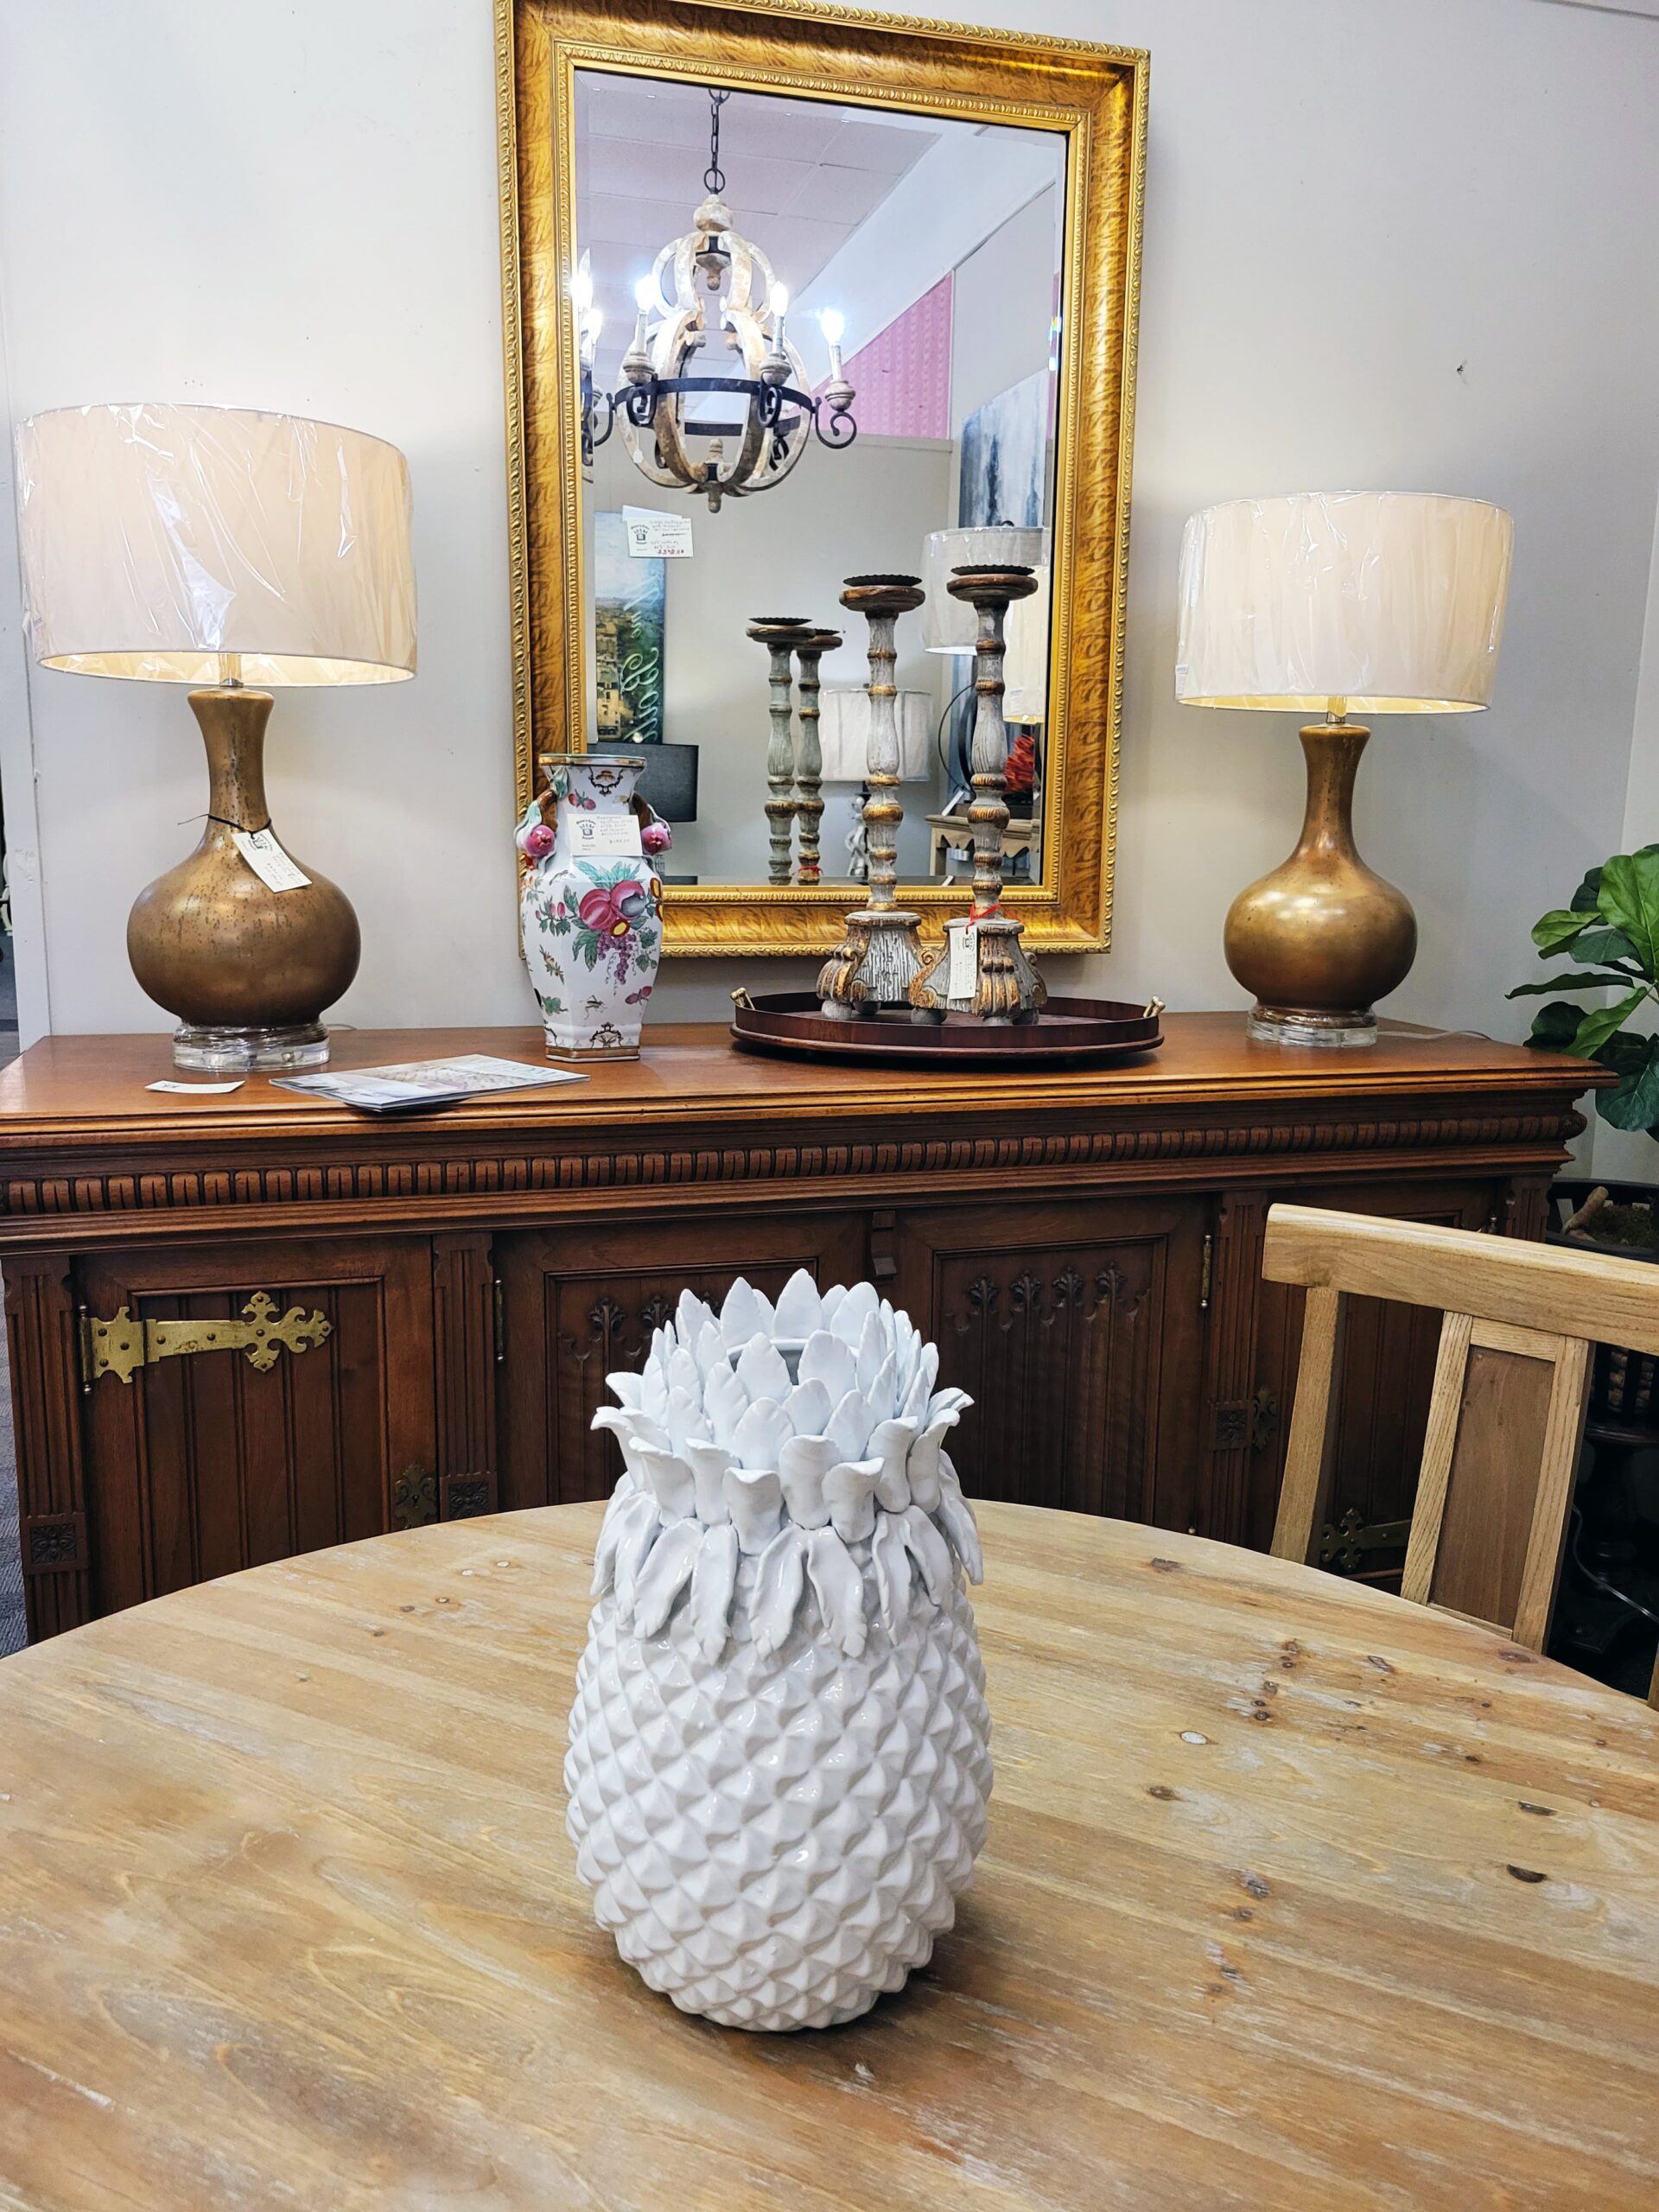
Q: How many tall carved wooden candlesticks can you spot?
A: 2